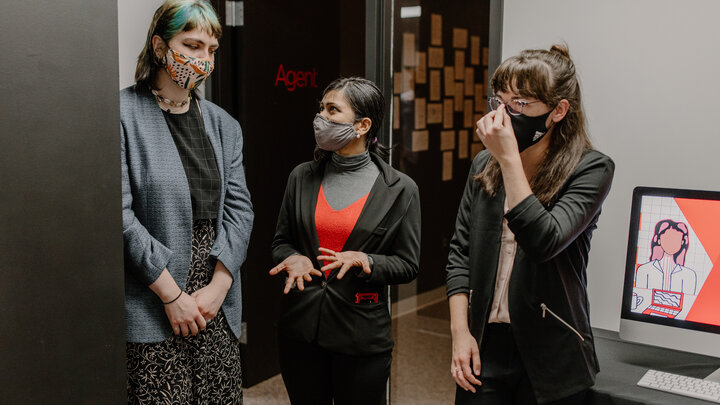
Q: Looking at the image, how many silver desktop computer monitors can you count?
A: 1